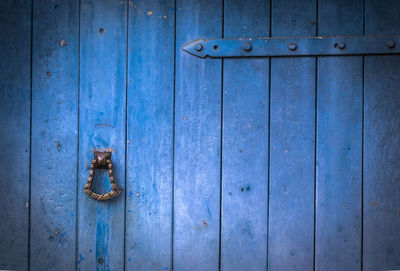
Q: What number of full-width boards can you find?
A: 7